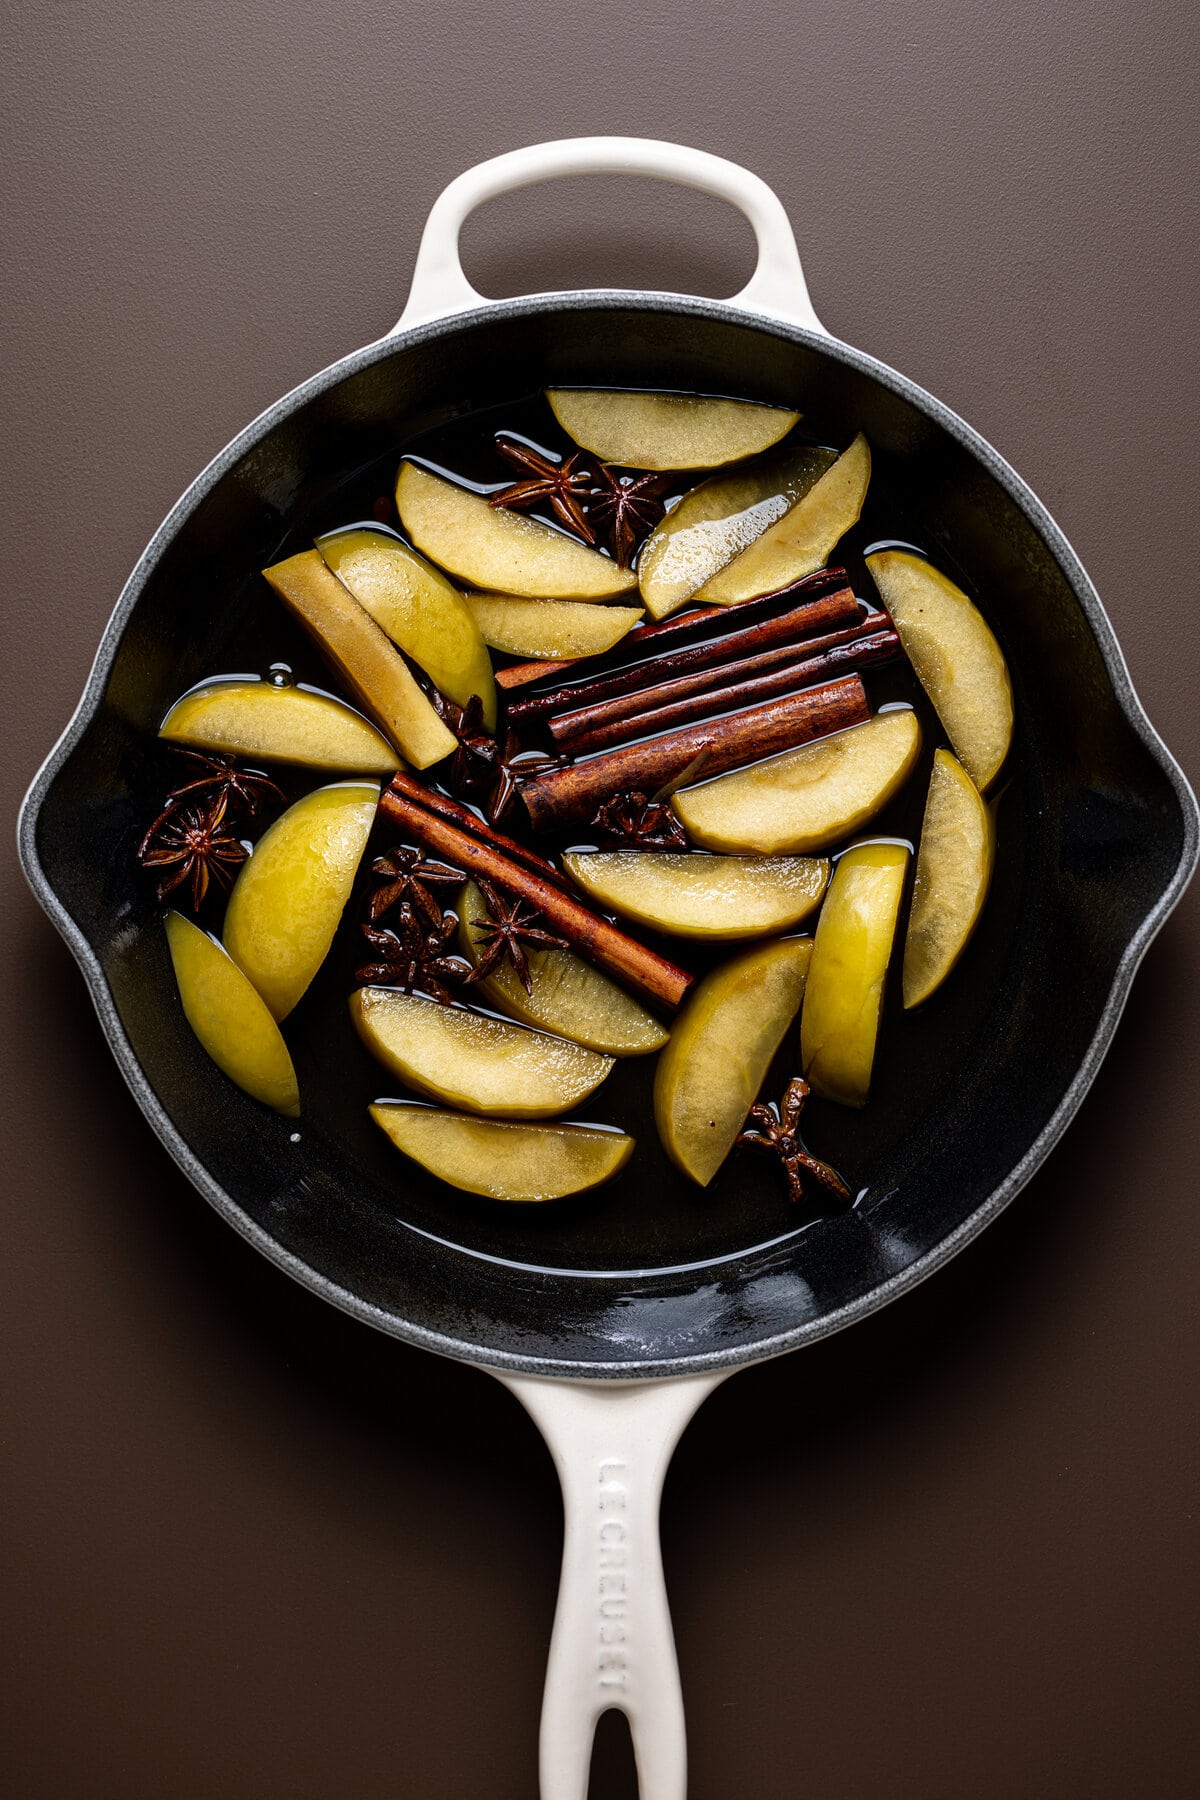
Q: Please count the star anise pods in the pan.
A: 11